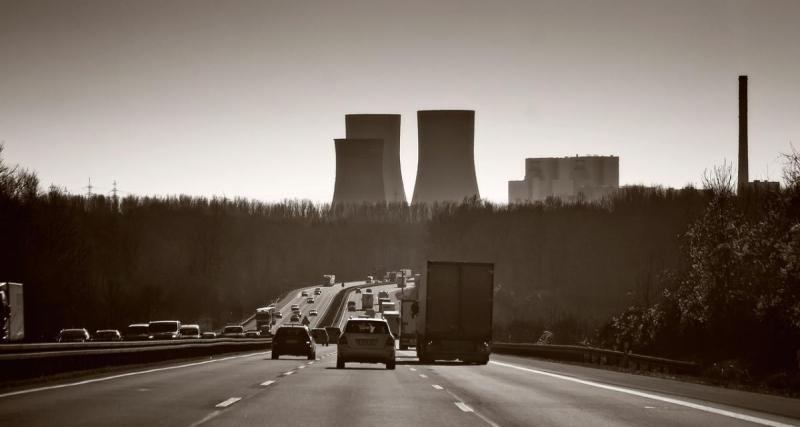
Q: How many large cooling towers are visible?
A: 3